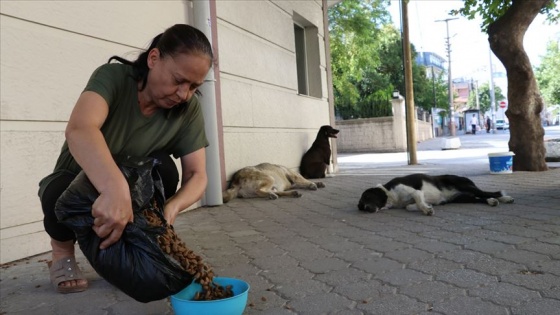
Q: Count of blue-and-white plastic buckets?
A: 1